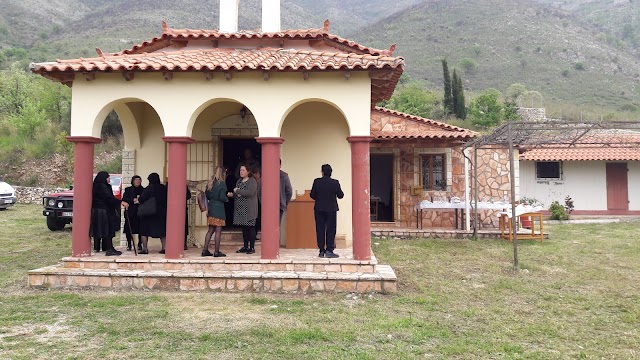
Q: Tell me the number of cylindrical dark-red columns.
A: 4